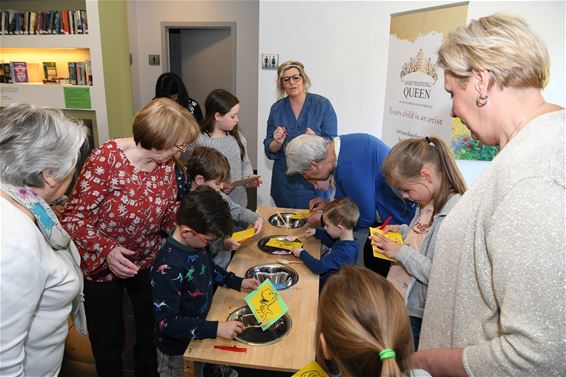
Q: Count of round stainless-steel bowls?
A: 4